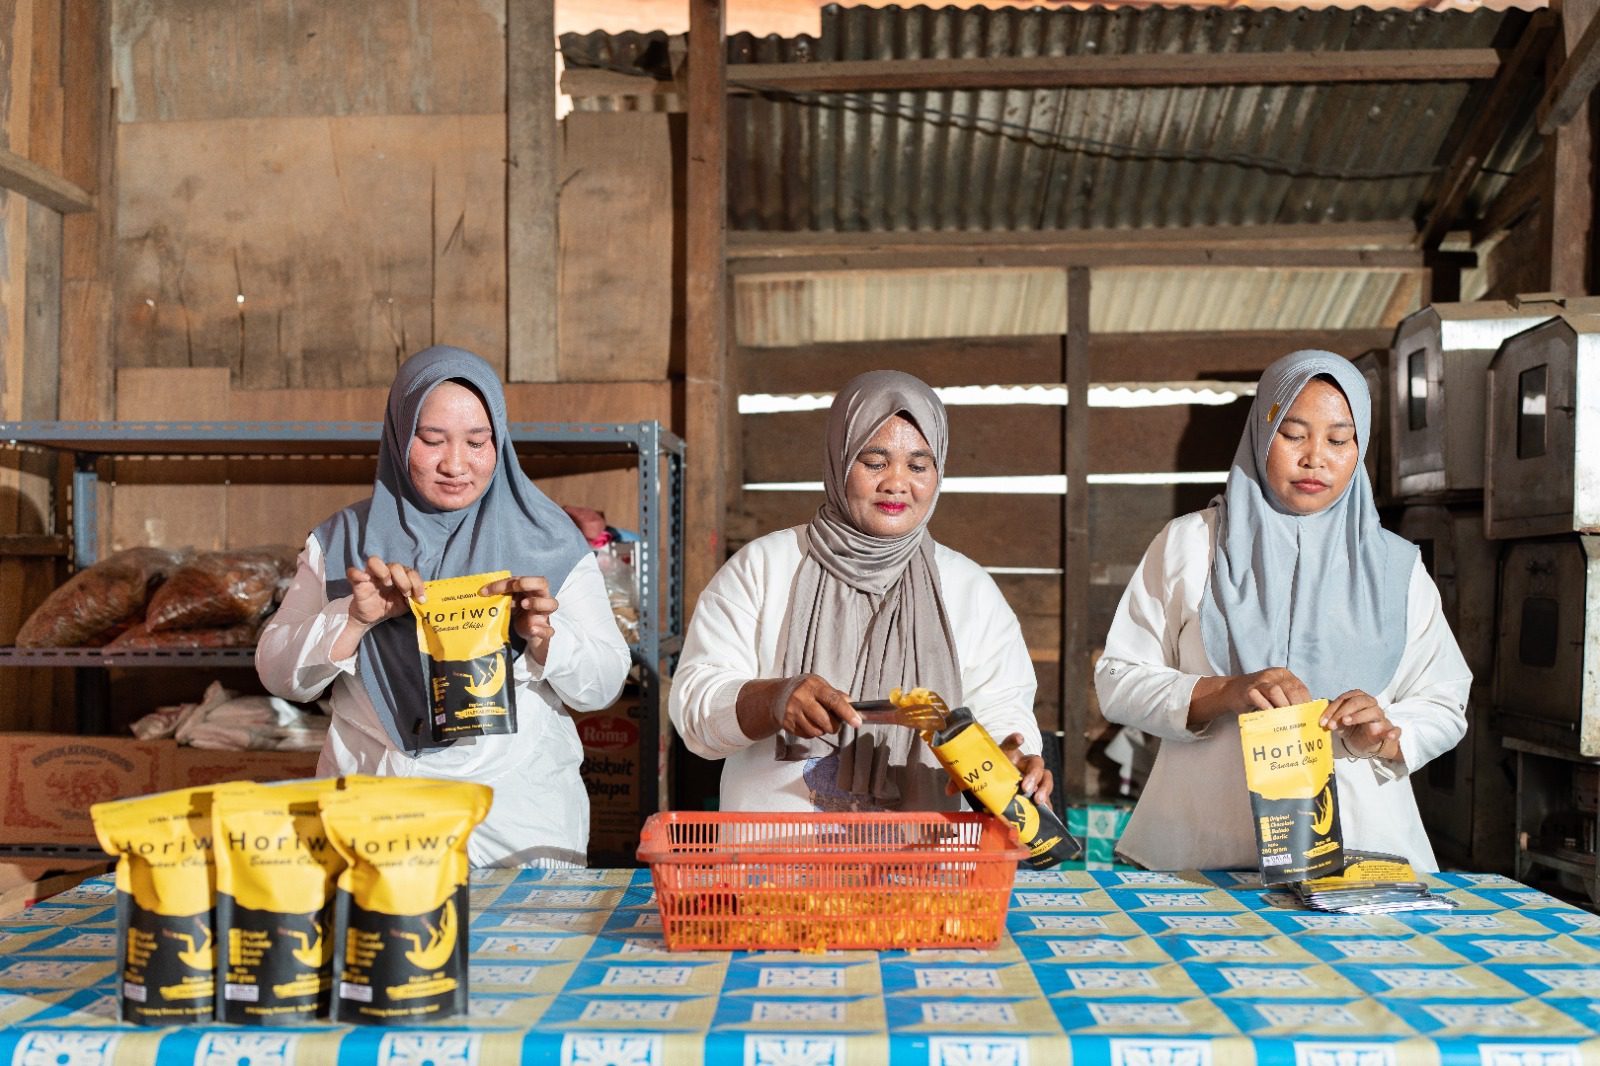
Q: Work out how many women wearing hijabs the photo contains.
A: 3